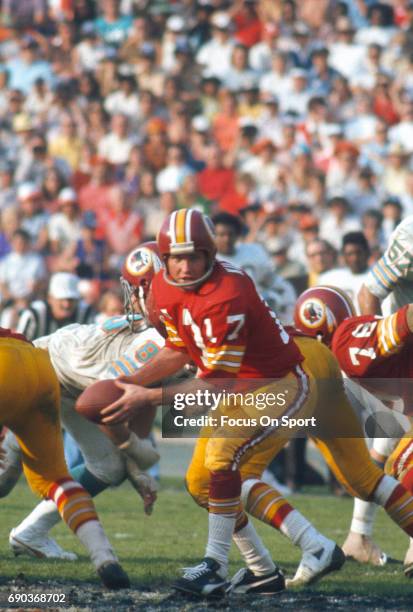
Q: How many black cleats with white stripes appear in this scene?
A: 2